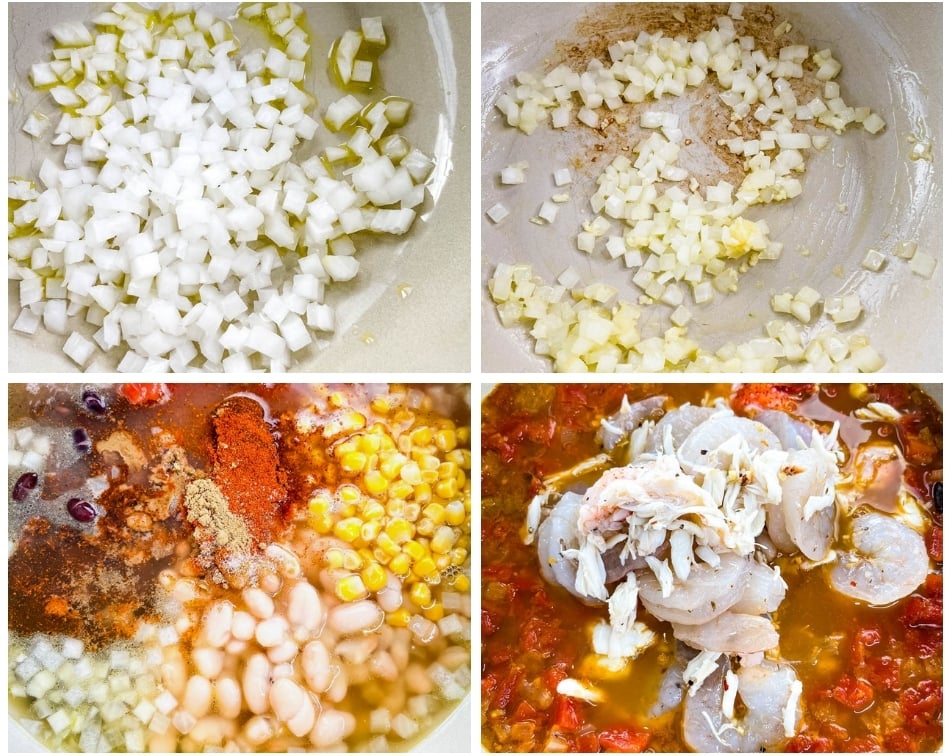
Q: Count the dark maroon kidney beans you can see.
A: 4